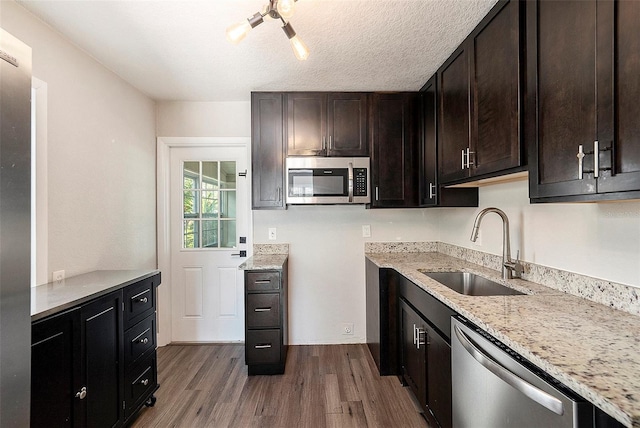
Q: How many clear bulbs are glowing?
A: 3